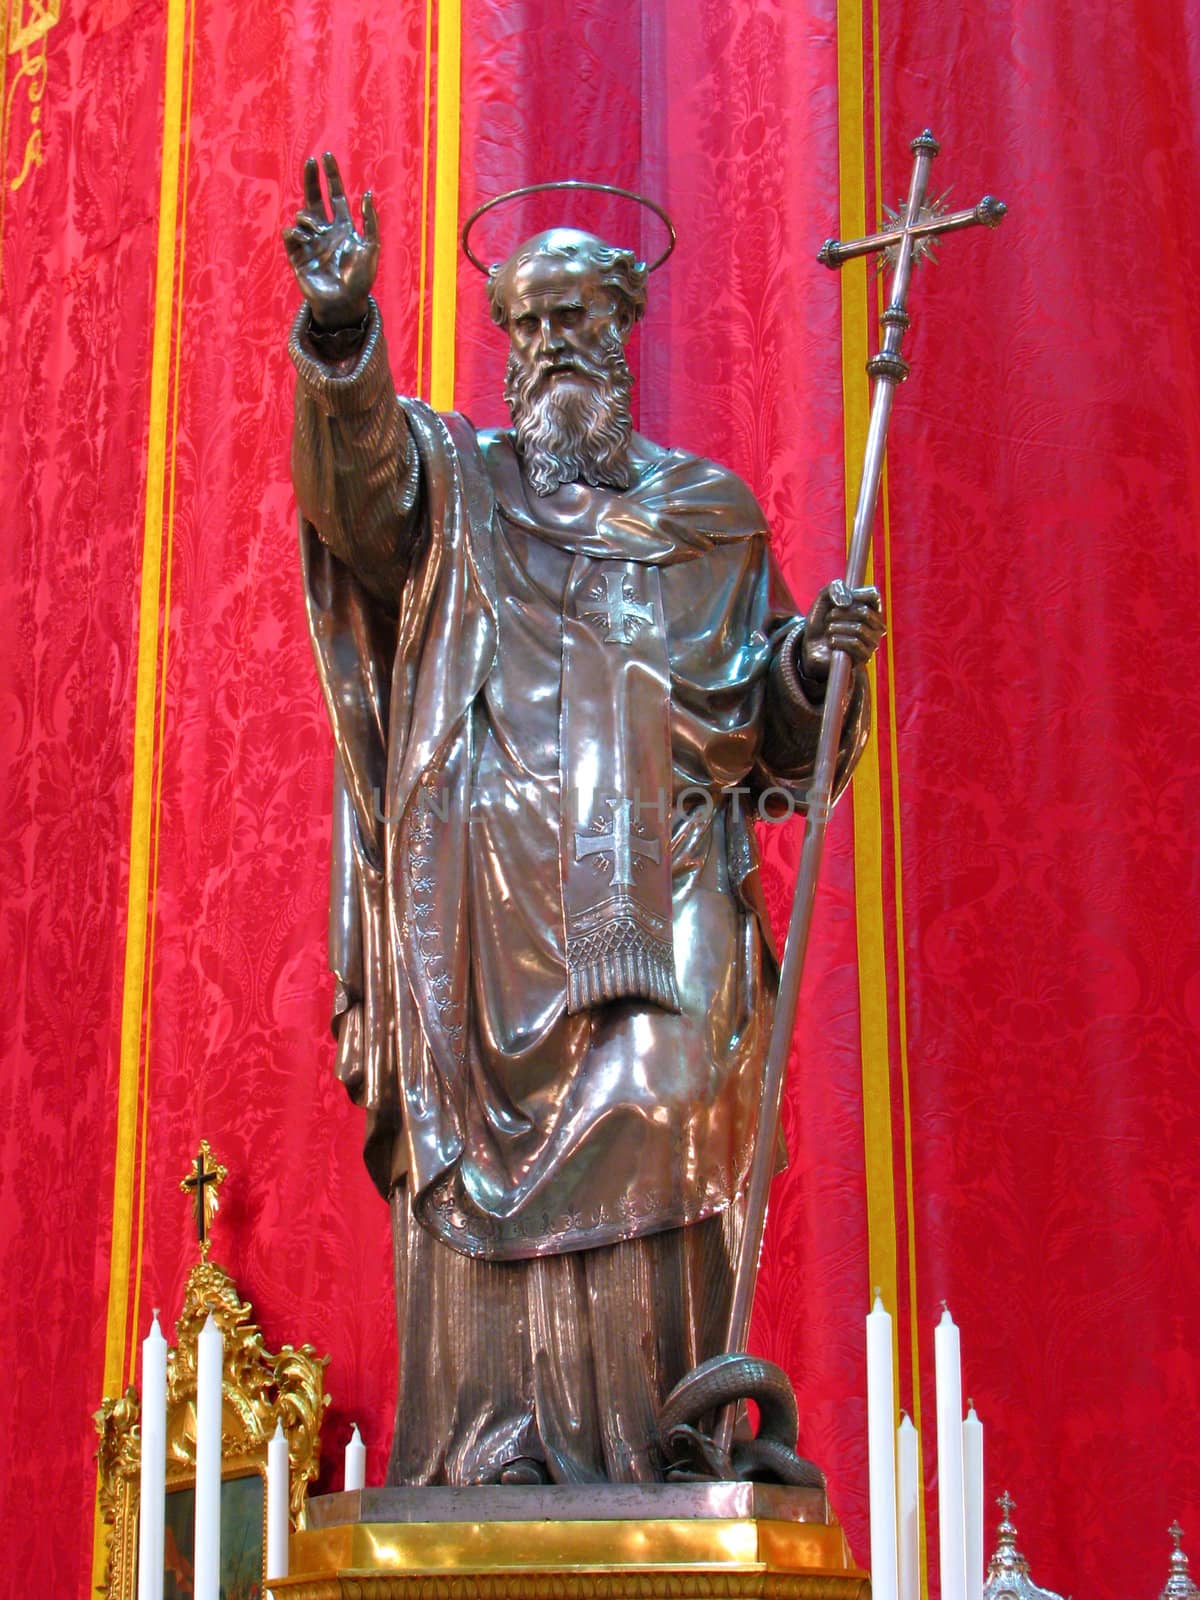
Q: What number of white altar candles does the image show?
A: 8